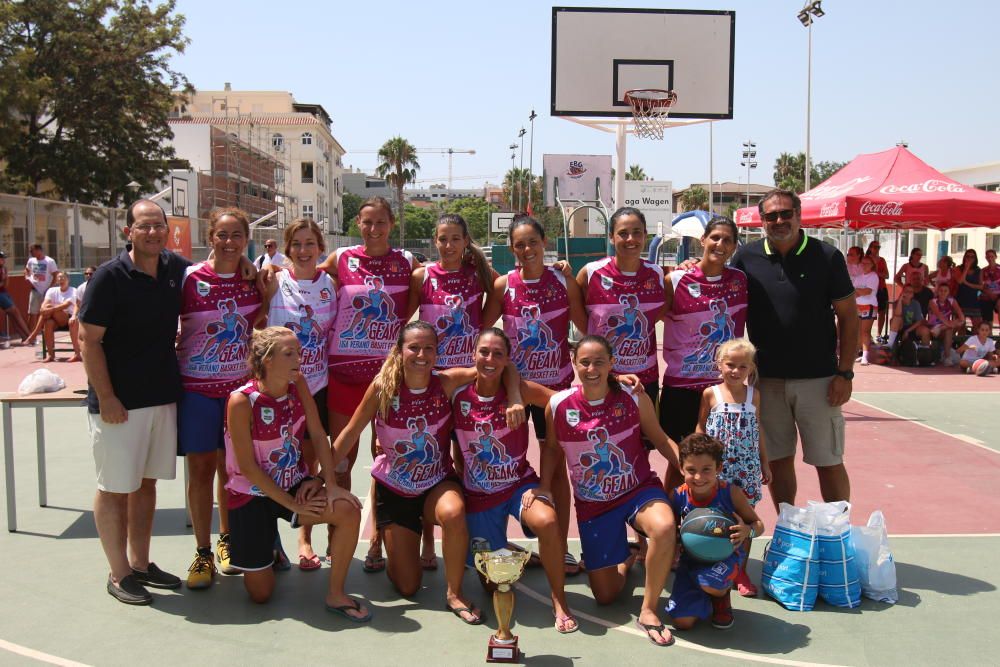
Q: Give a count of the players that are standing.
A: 7